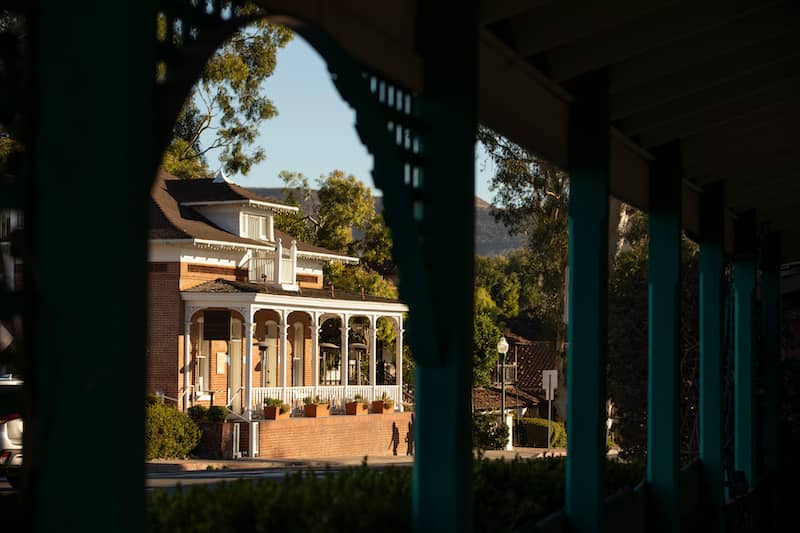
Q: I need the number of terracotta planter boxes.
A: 4